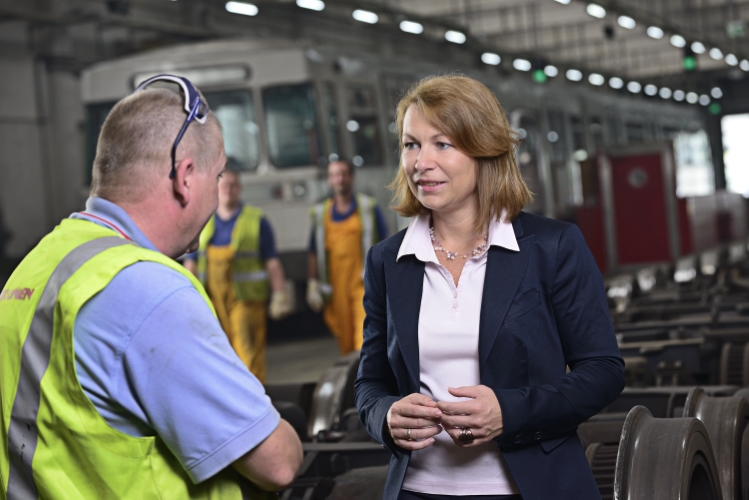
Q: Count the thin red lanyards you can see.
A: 1